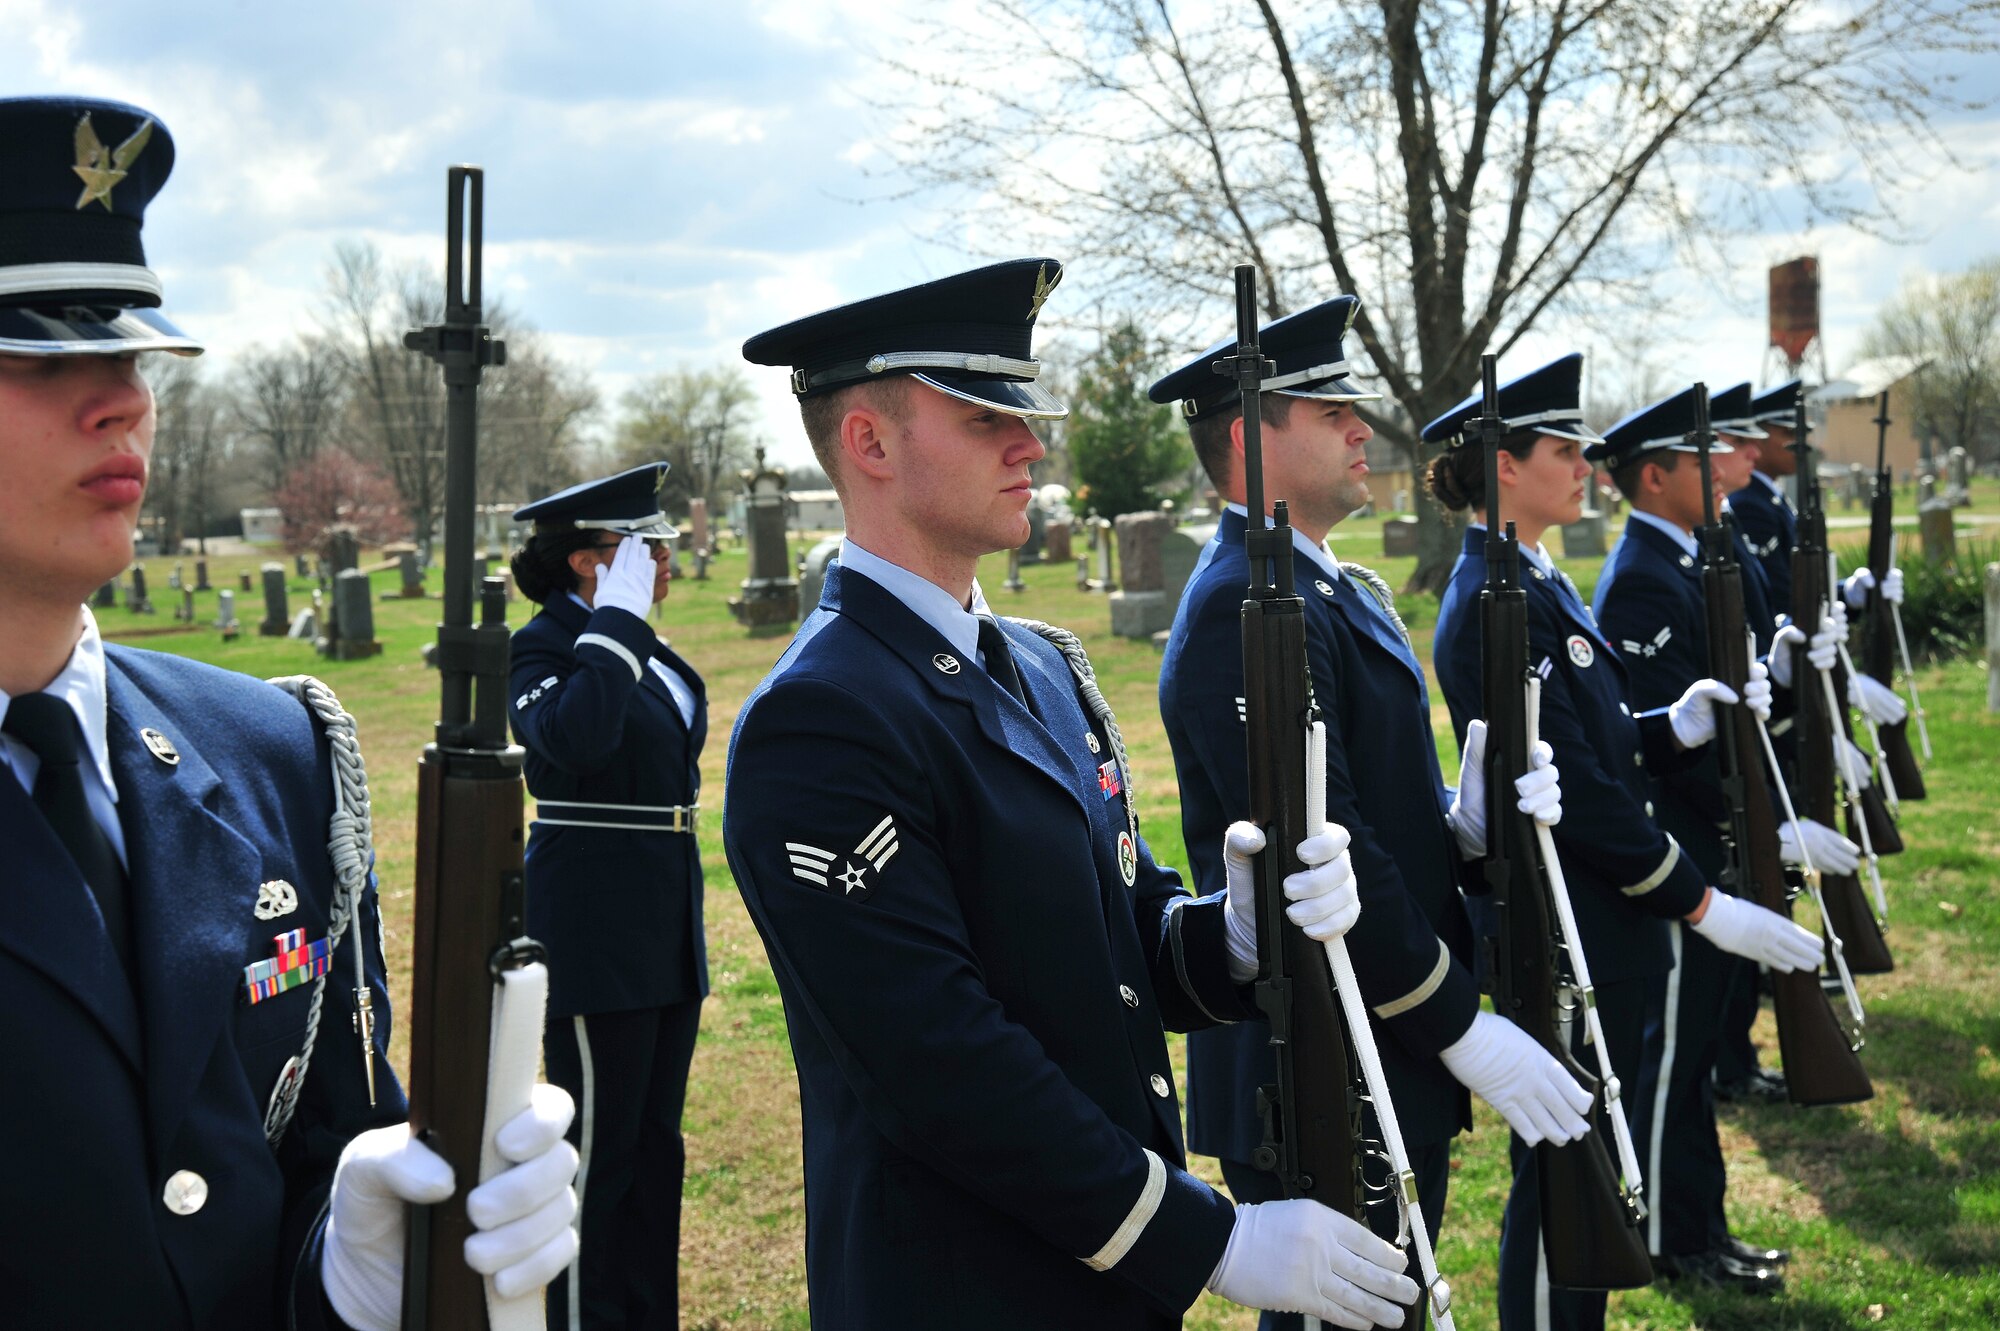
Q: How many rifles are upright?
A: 7